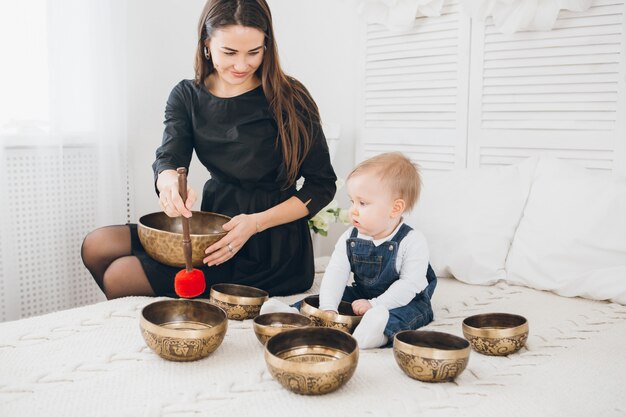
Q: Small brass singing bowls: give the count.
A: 7